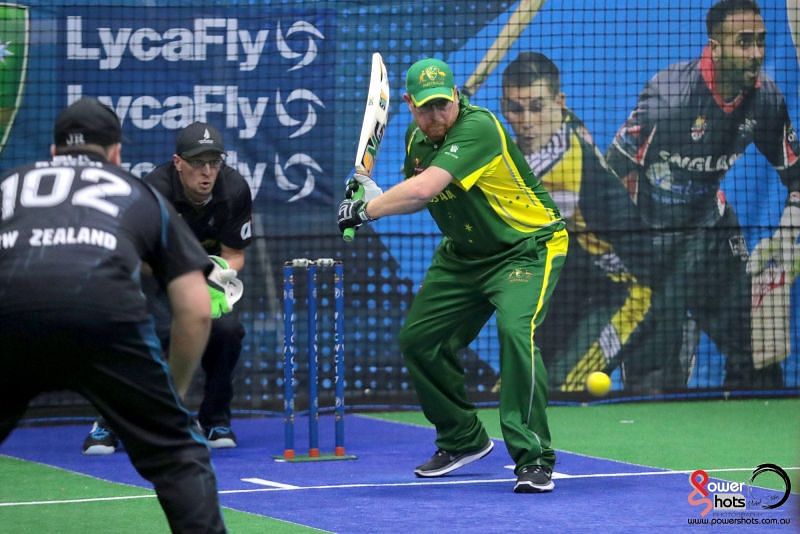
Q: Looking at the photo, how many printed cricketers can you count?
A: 2